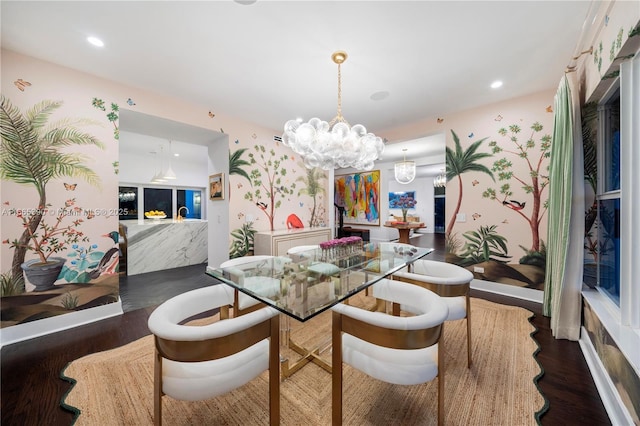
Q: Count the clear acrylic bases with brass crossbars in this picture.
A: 1